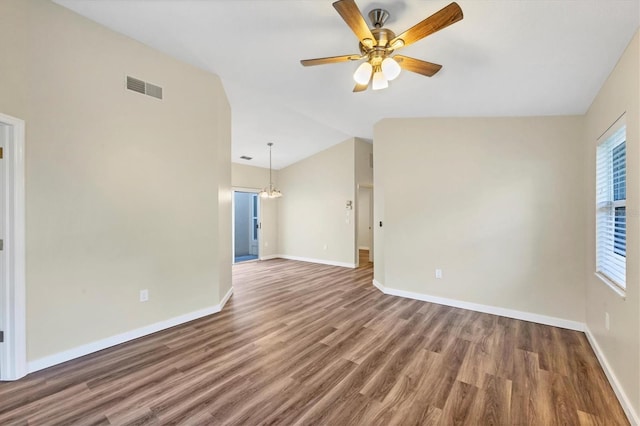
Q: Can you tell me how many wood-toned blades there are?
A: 5